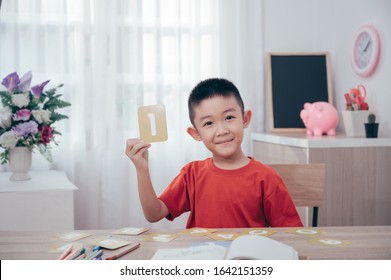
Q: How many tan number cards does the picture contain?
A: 11